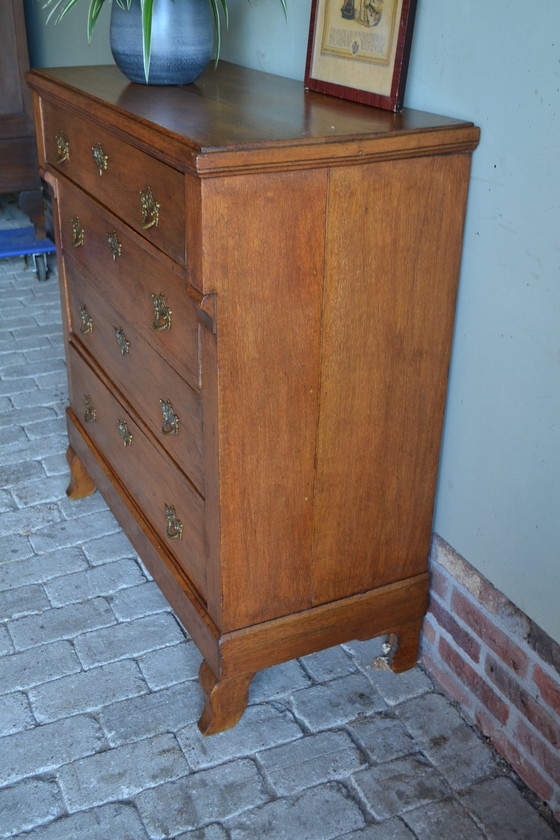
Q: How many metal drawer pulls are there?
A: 8